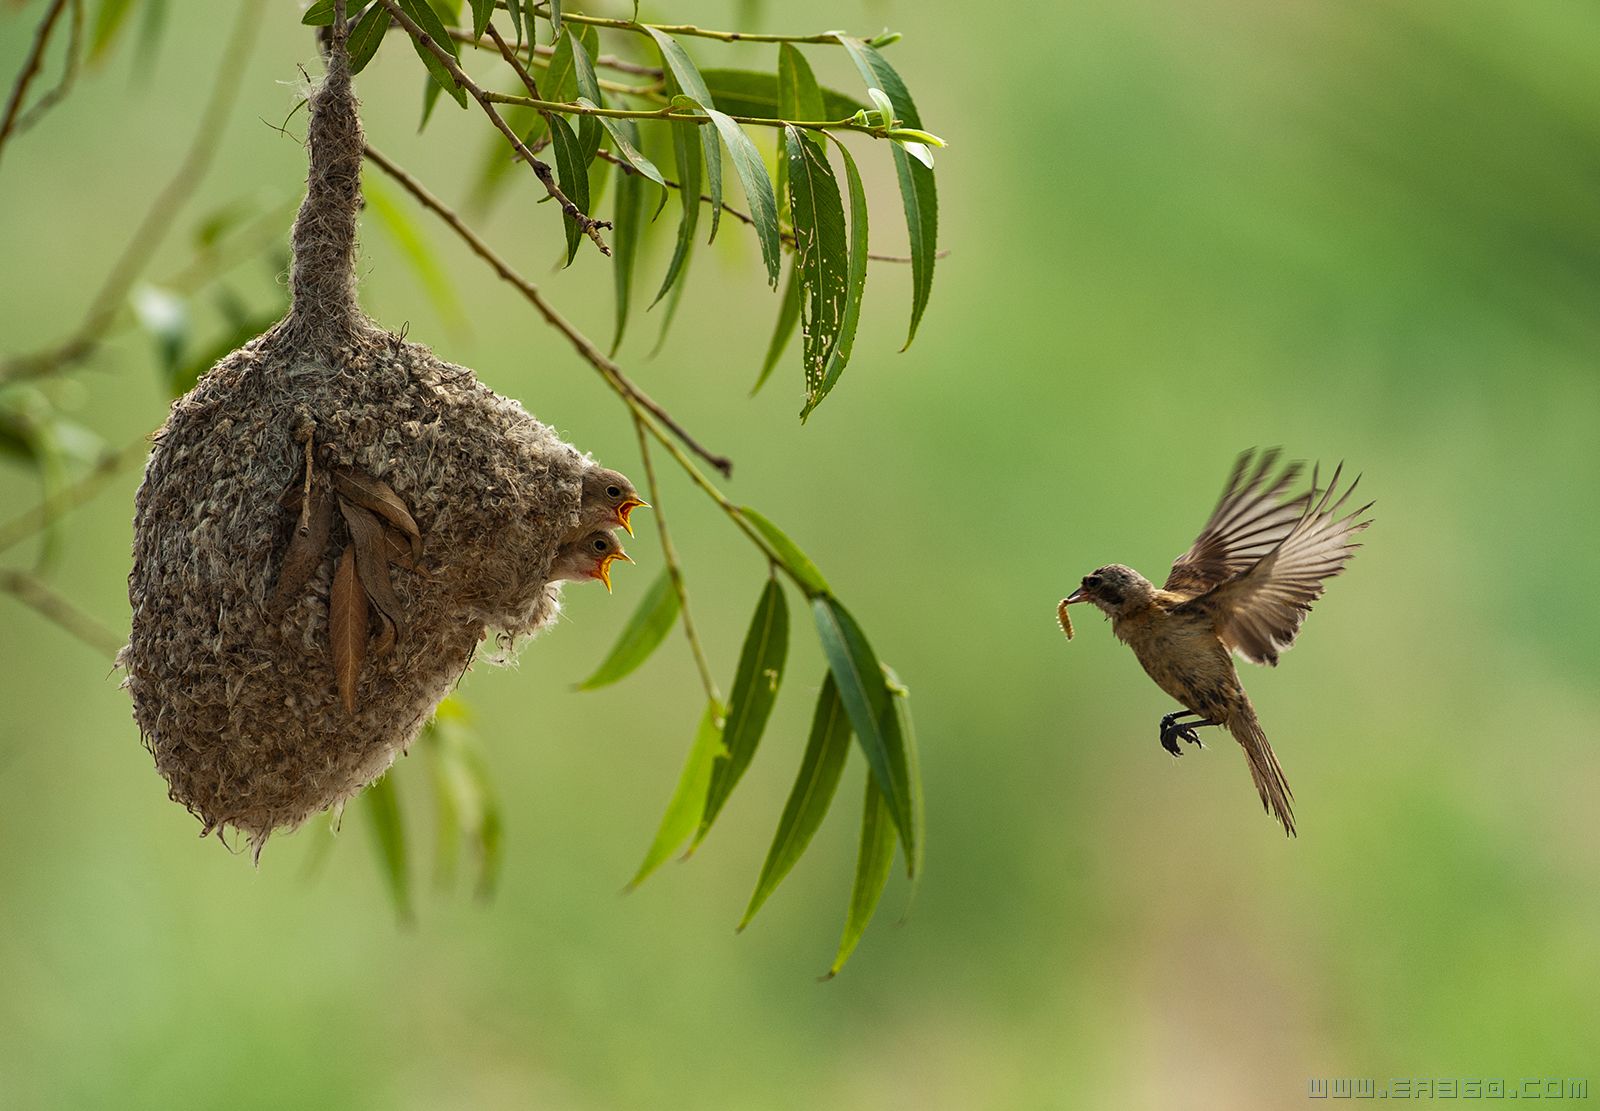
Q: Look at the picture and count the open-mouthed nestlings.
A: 2